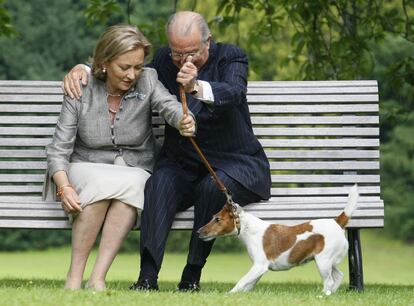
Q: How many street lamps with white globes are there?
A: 0